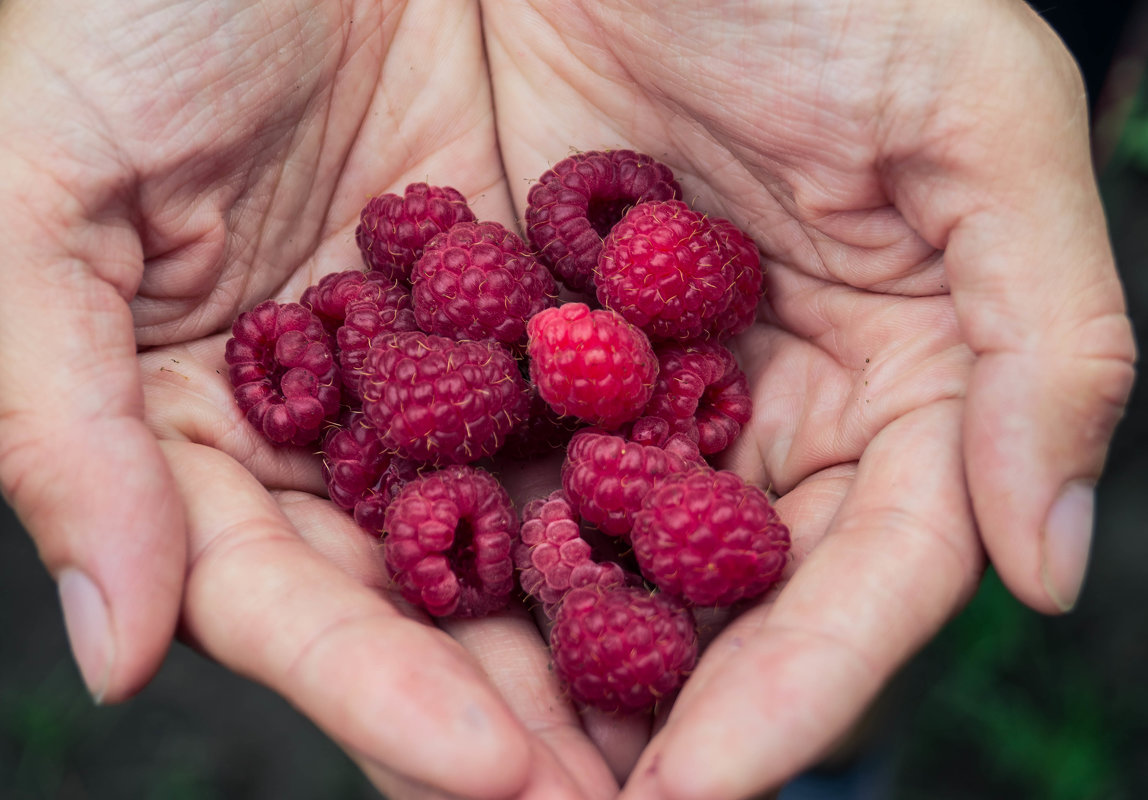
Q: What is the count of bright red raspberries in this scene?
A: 1